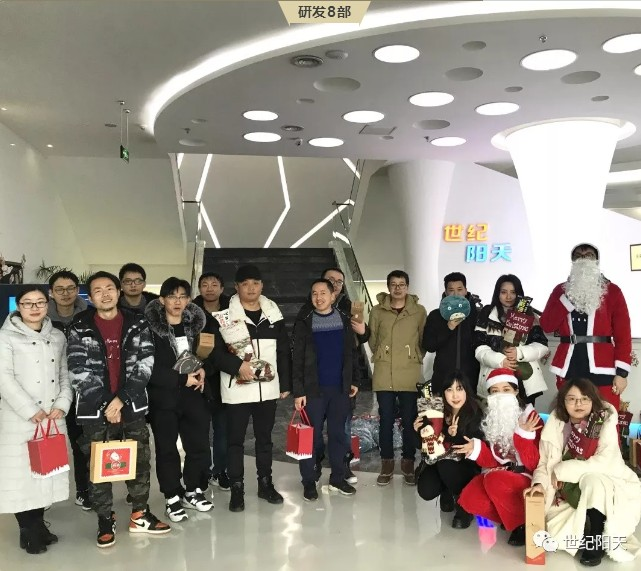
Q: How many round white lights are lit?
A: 11